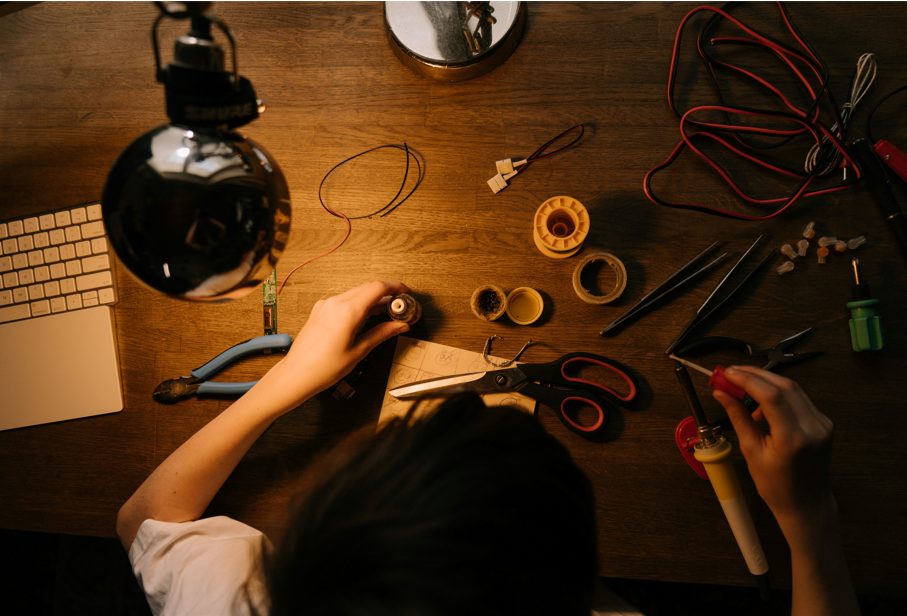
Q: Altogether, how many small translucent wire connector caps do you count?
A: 8